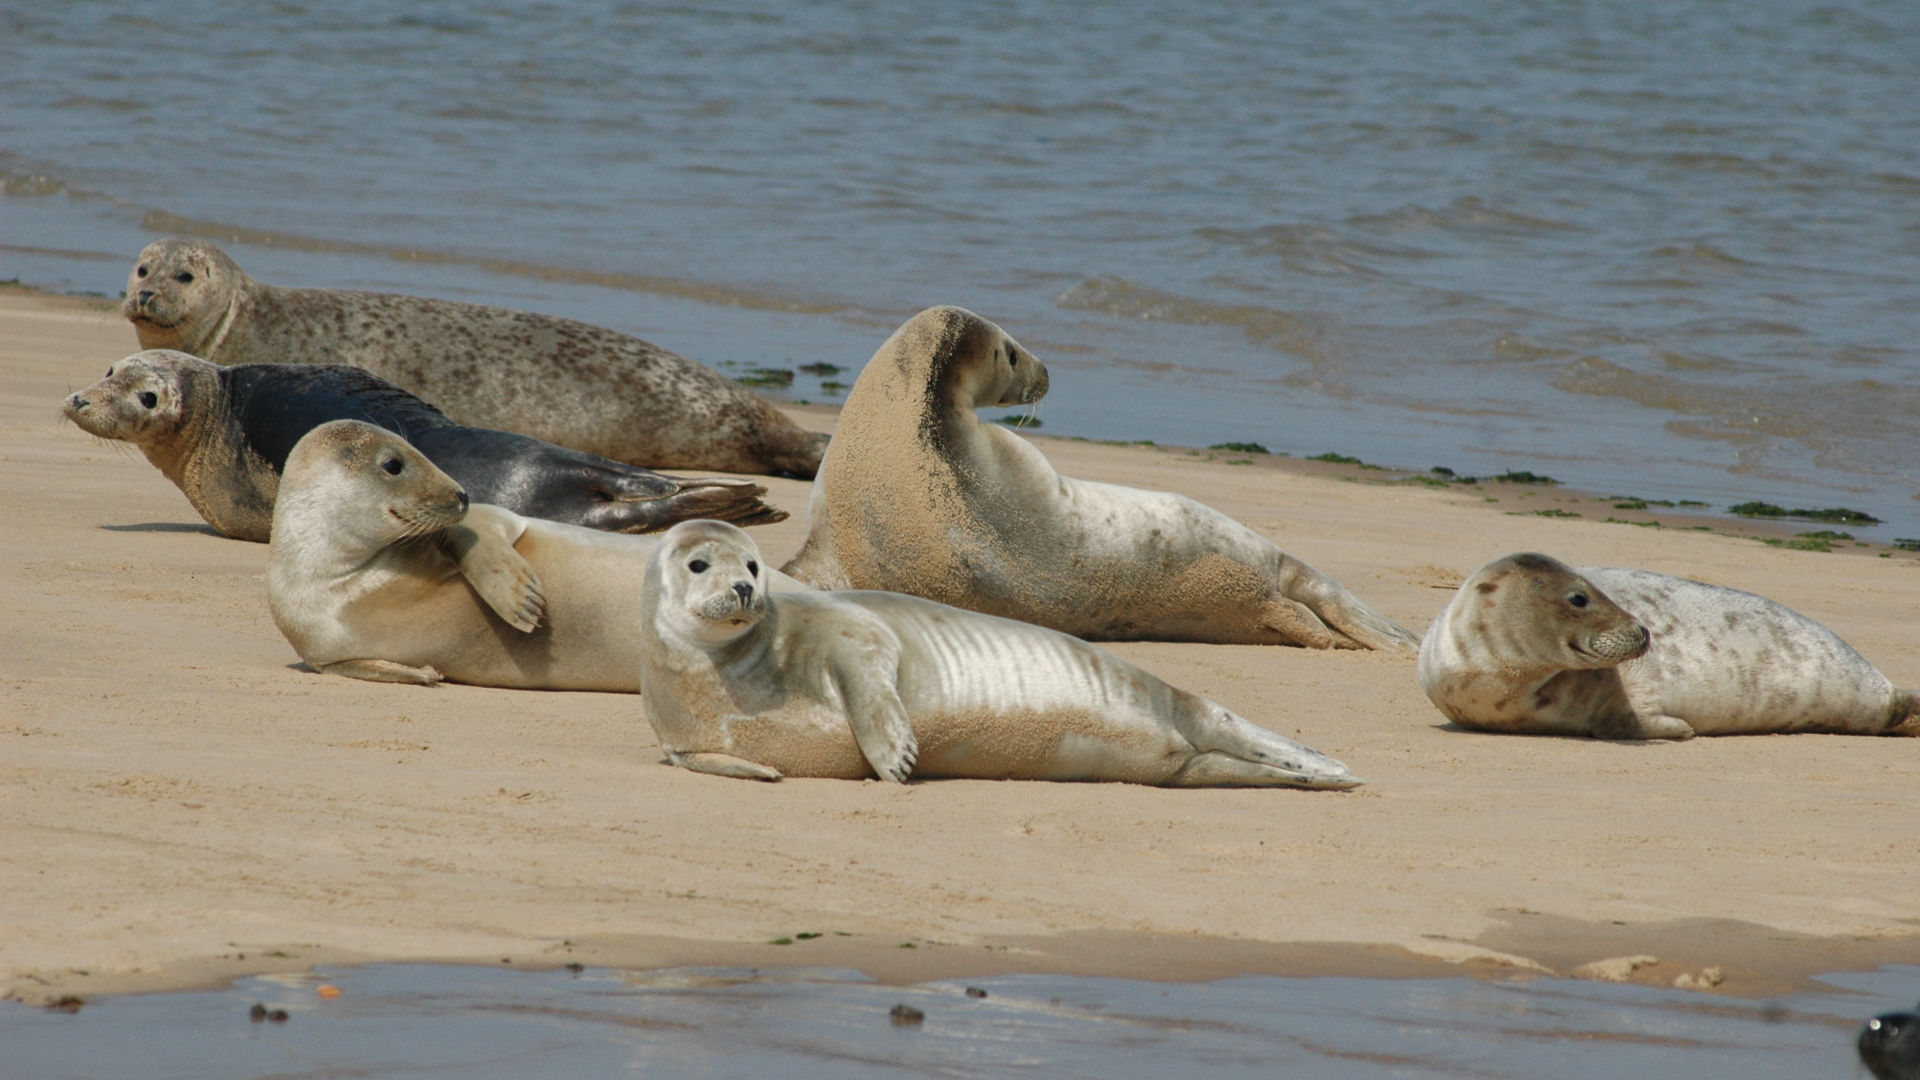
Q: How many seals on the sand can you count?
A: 6